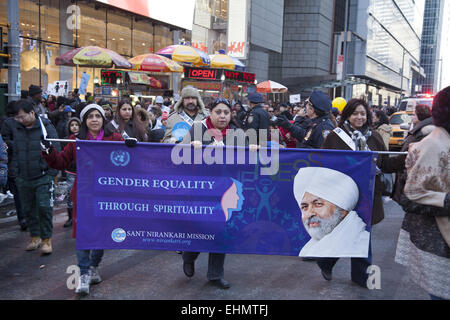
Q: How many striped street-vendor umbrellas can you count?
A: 5